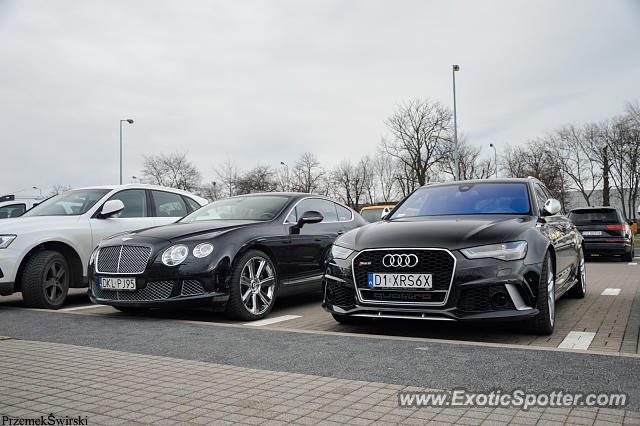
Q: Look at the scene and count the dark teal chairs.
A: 0